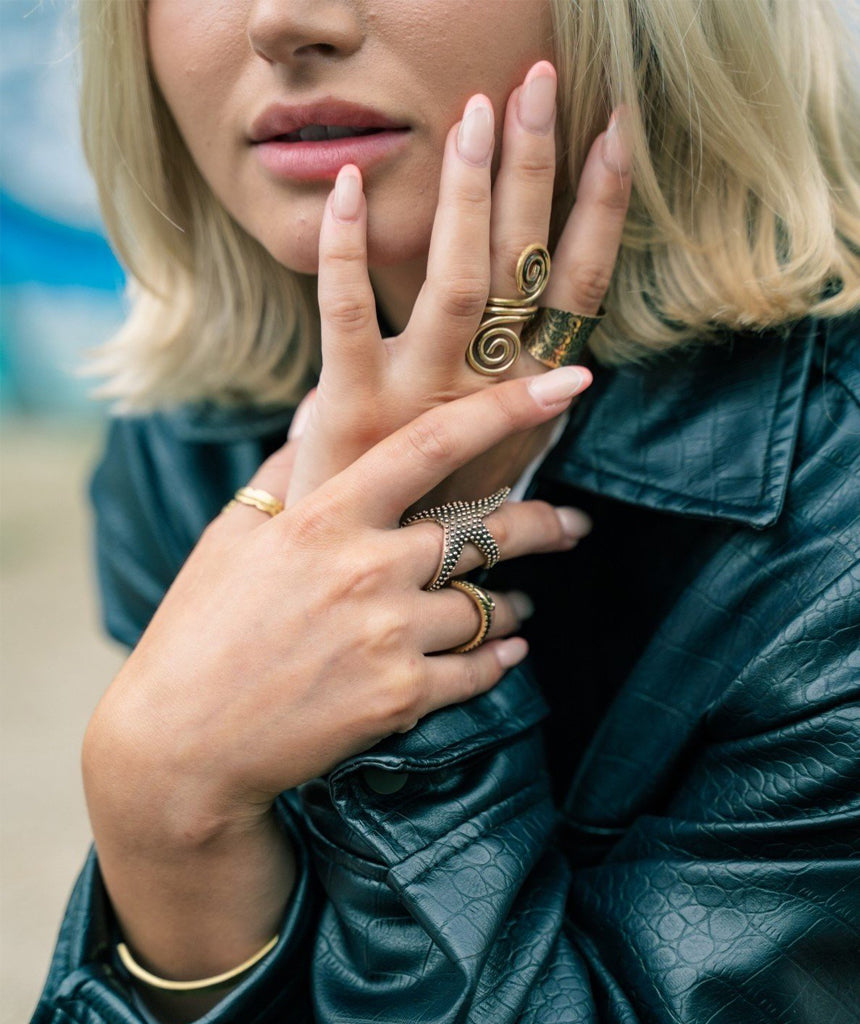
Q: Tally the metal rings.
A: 5